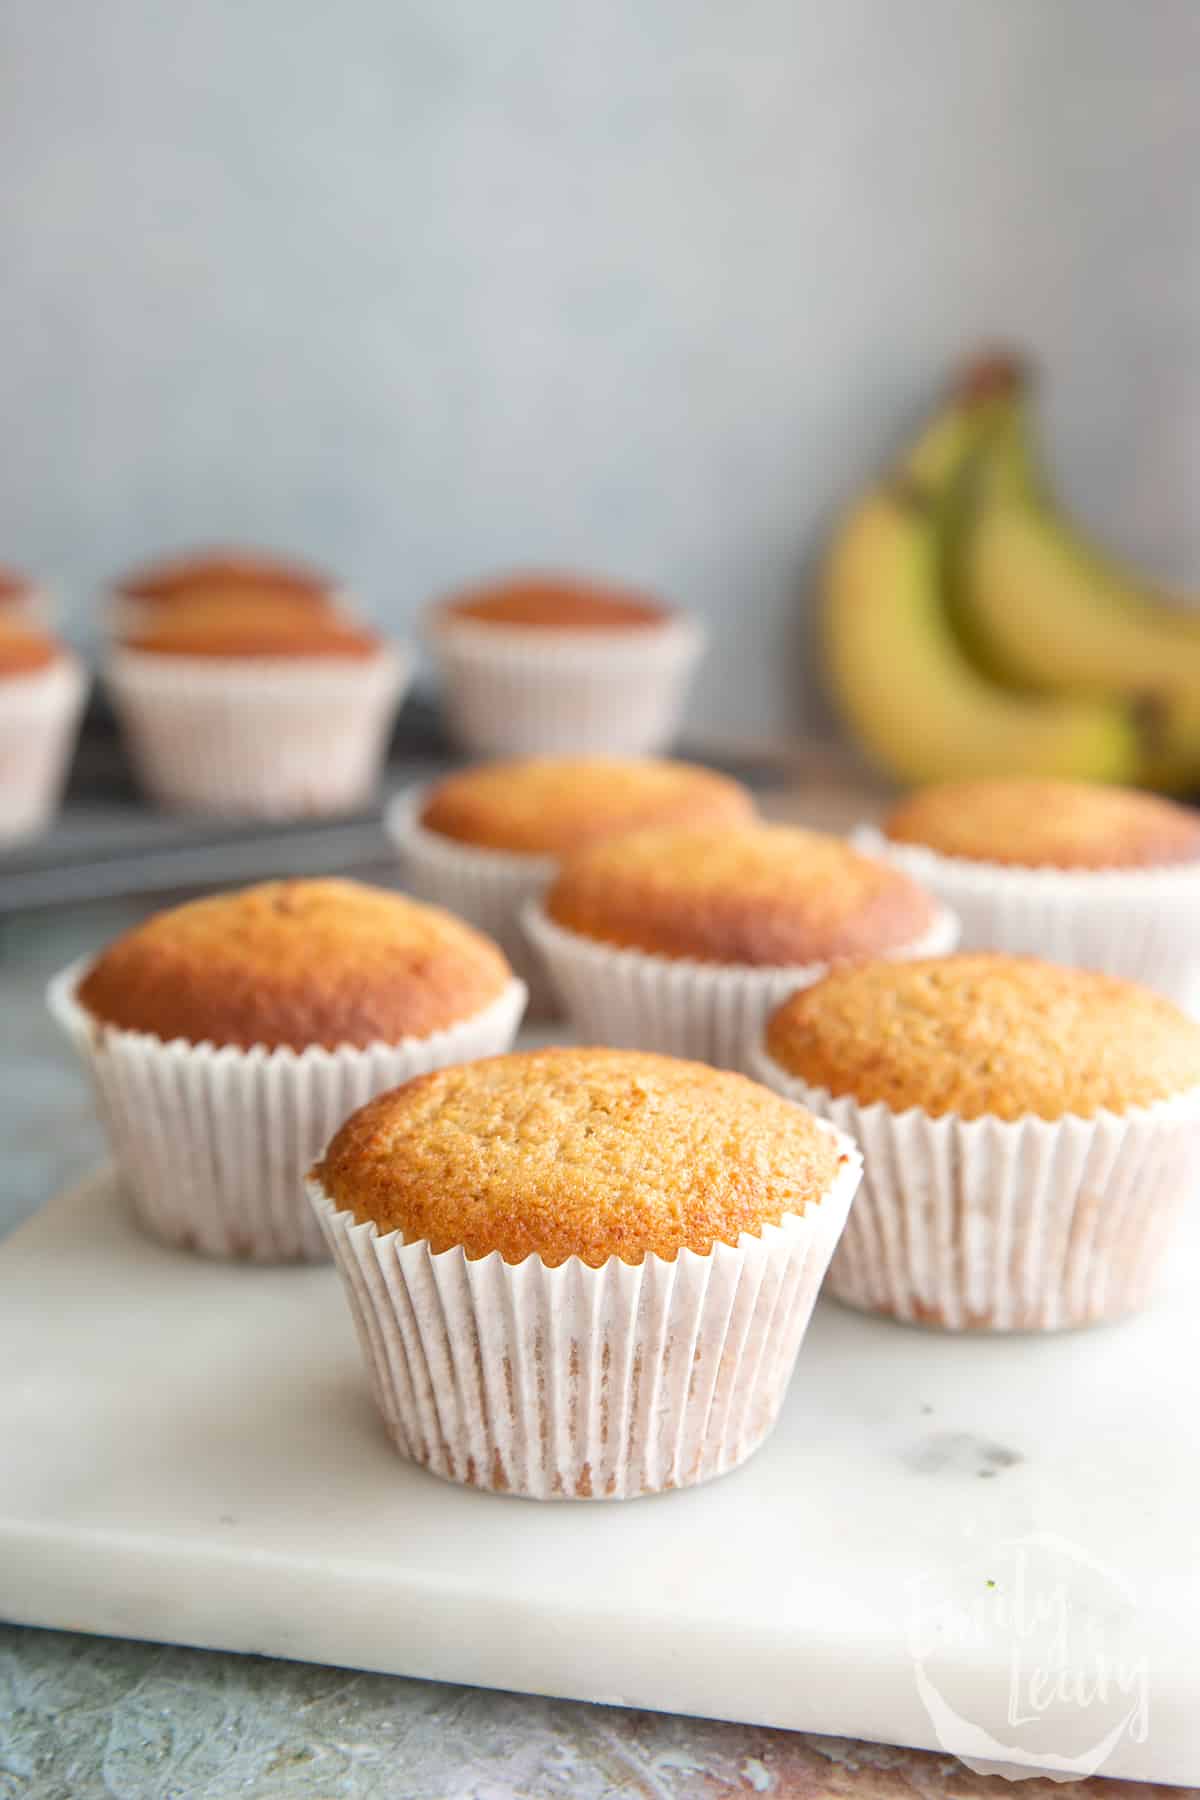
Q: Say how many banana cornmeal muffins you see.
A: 11